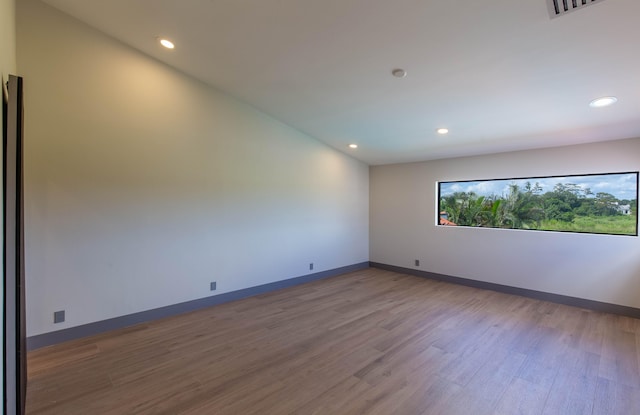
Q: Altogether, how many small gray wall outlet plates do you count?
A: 4